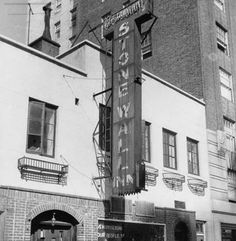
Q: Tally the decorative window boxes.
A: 4